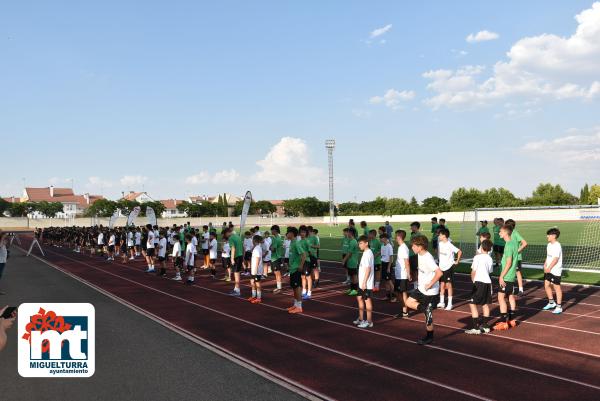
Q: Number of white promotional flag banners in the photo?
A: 4